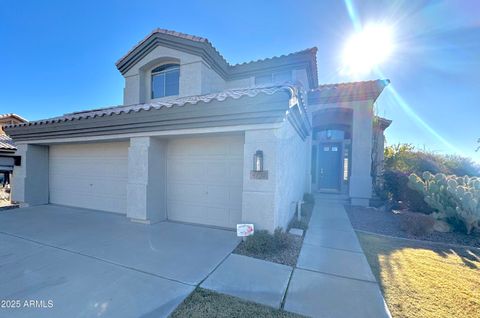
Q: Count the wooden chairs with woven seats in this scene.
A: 0